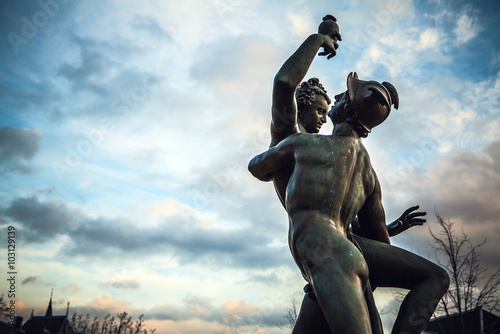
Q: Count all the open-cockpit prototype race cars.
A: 0